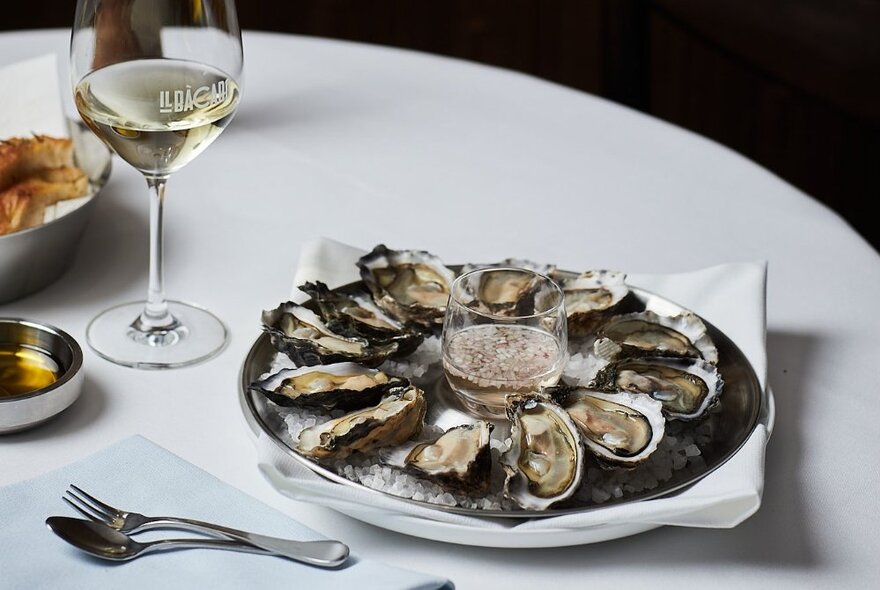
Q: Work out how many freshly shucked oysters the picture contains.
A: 12